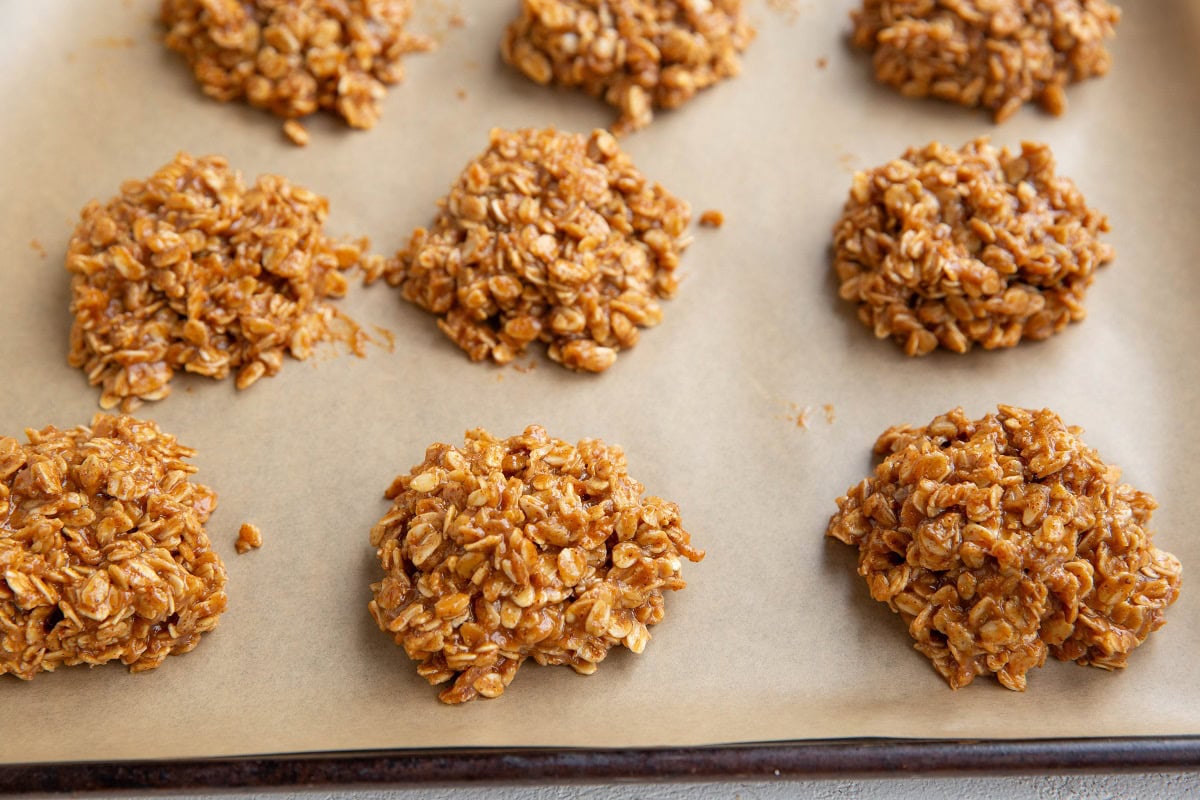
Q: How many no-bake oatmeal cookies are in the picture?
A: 9